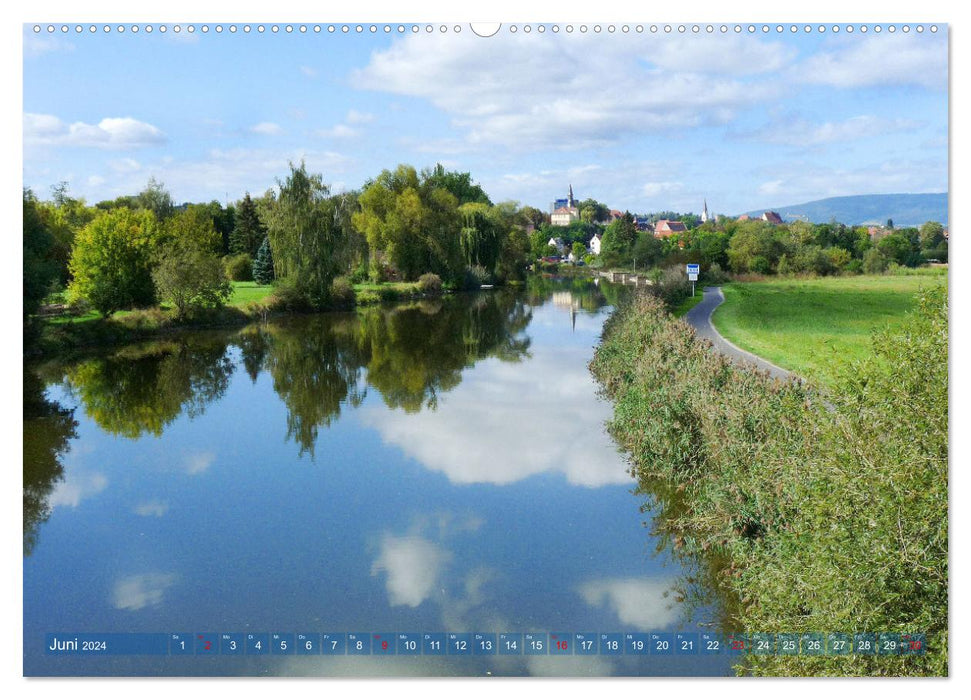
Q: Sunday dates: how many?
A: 5